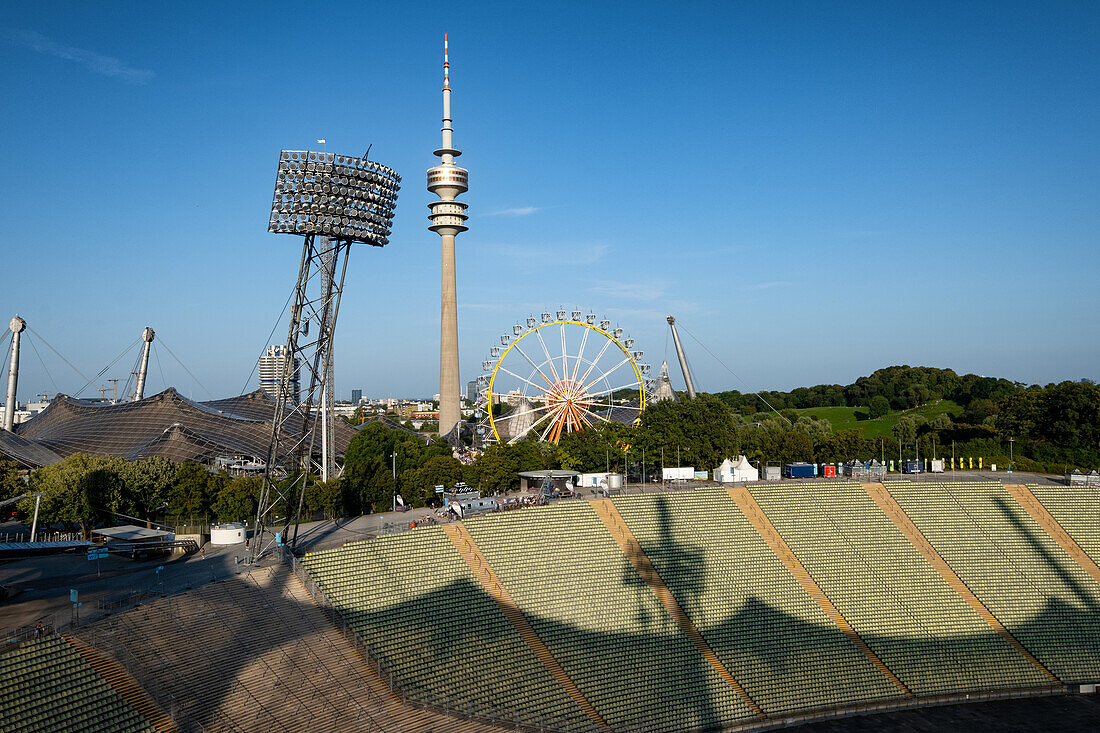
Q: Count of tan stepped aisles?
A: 6